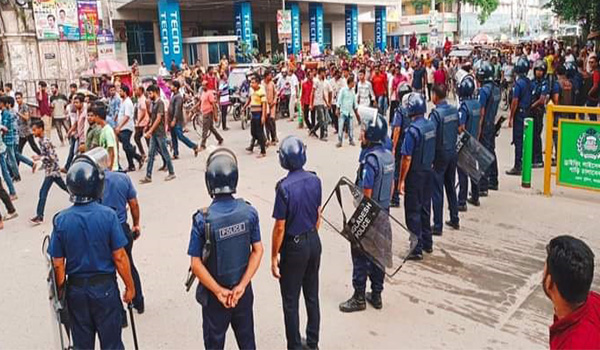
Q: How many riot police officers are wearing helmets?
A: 11